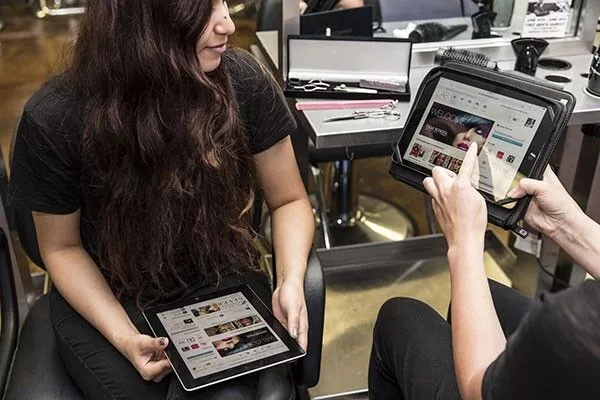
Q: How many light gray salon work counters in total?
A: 1